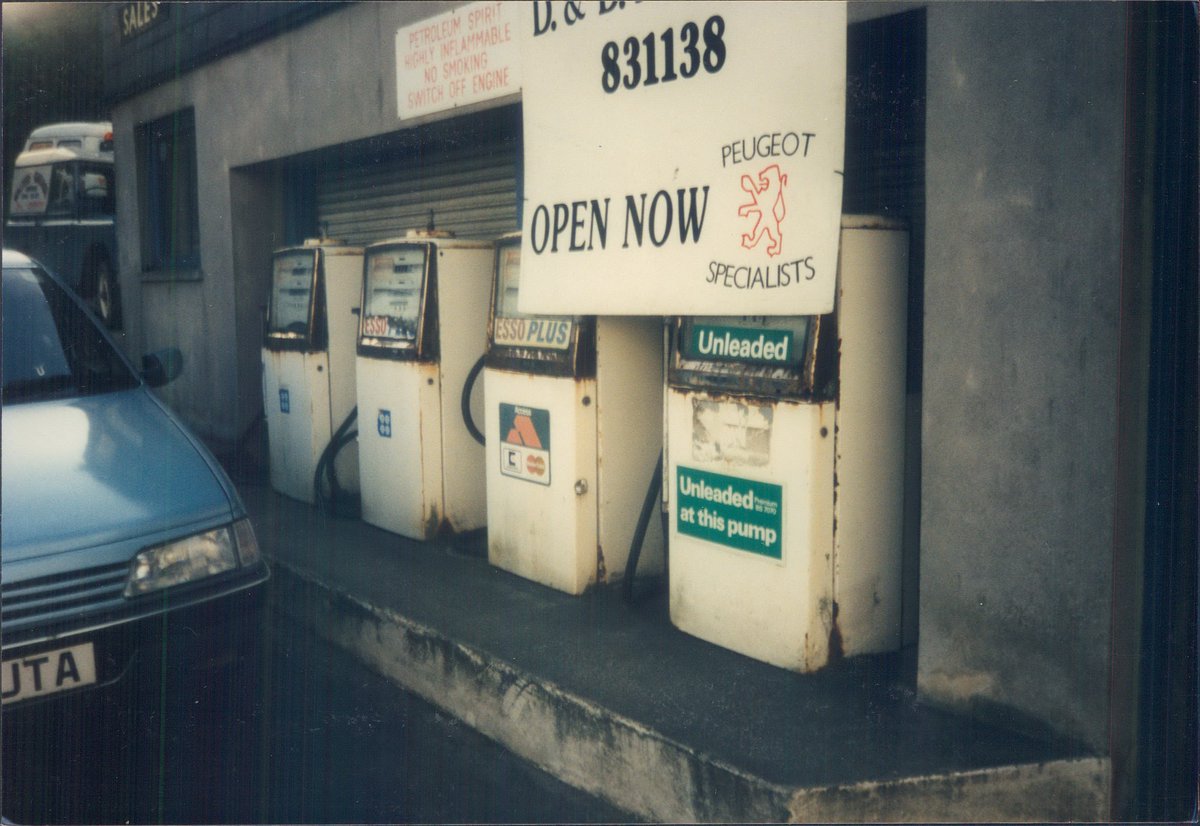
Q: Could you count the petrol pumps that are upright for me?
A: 4